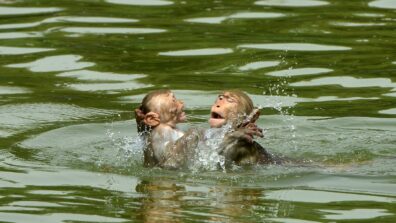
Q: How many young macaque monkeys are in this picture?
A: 2